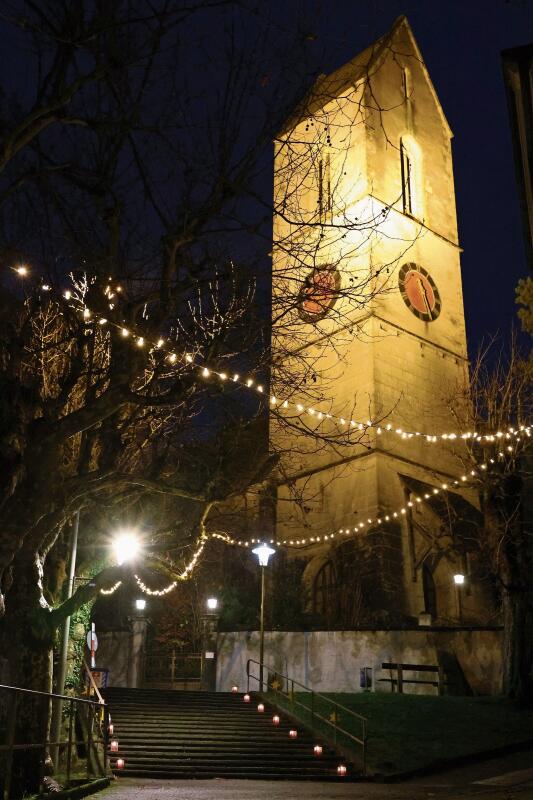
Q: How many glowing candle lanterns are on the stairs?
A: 10